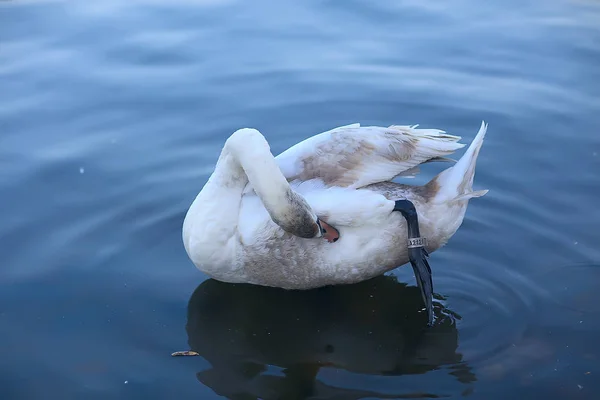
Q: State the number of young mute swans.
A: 1